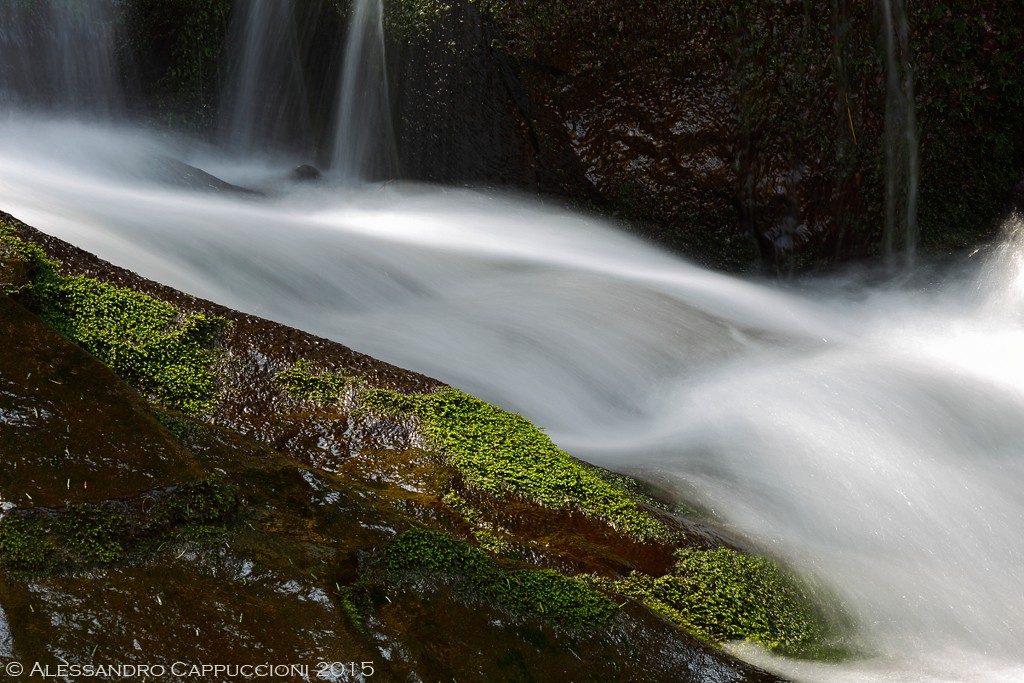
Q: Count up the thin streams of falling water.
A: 4